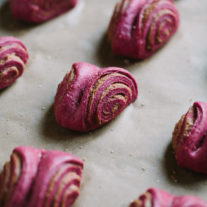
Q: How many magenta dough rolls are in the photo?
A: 7